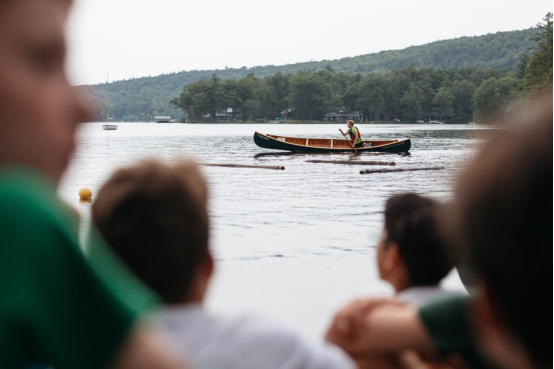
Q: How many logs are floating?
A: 3